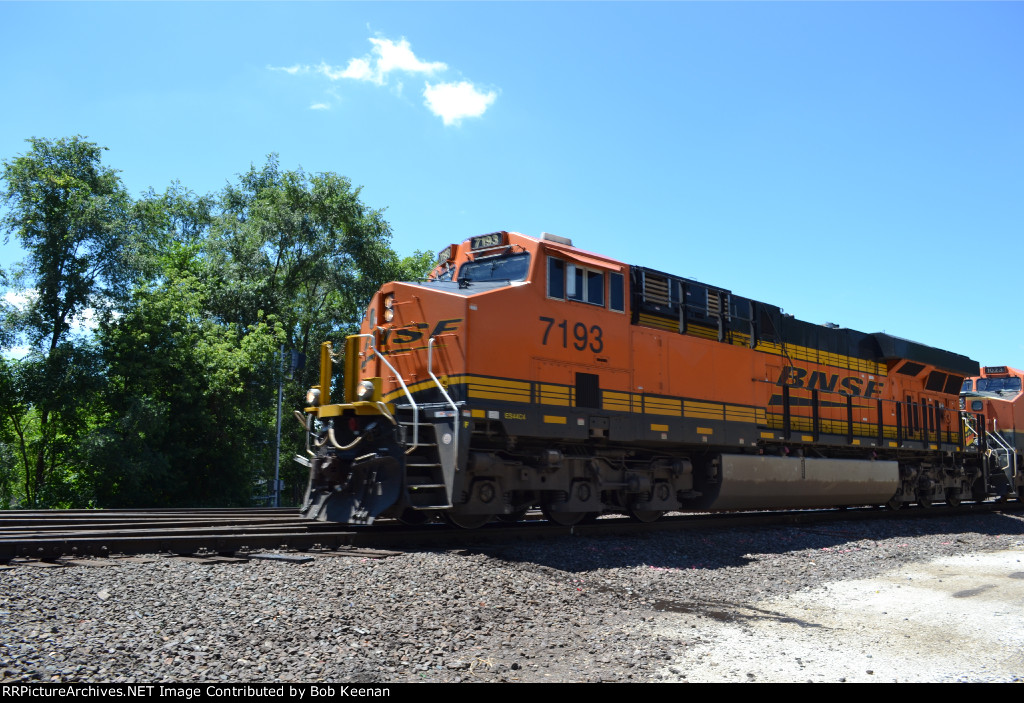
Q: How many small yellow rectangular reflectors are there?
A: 10